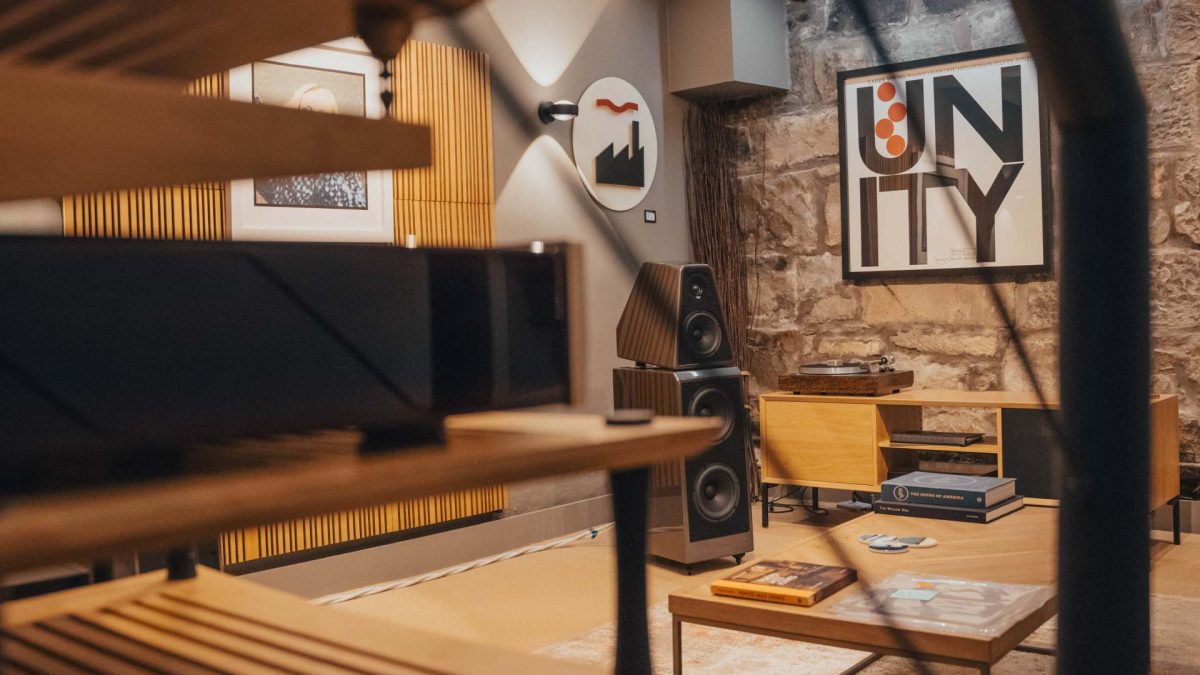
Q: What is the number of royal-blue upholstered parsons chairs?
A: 0